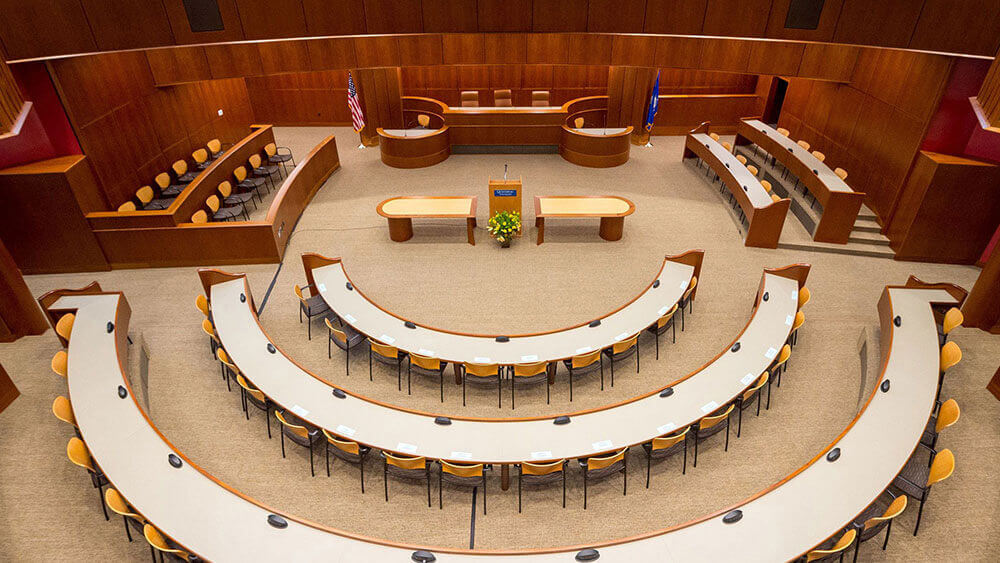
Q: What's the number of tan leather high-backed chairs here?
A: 3